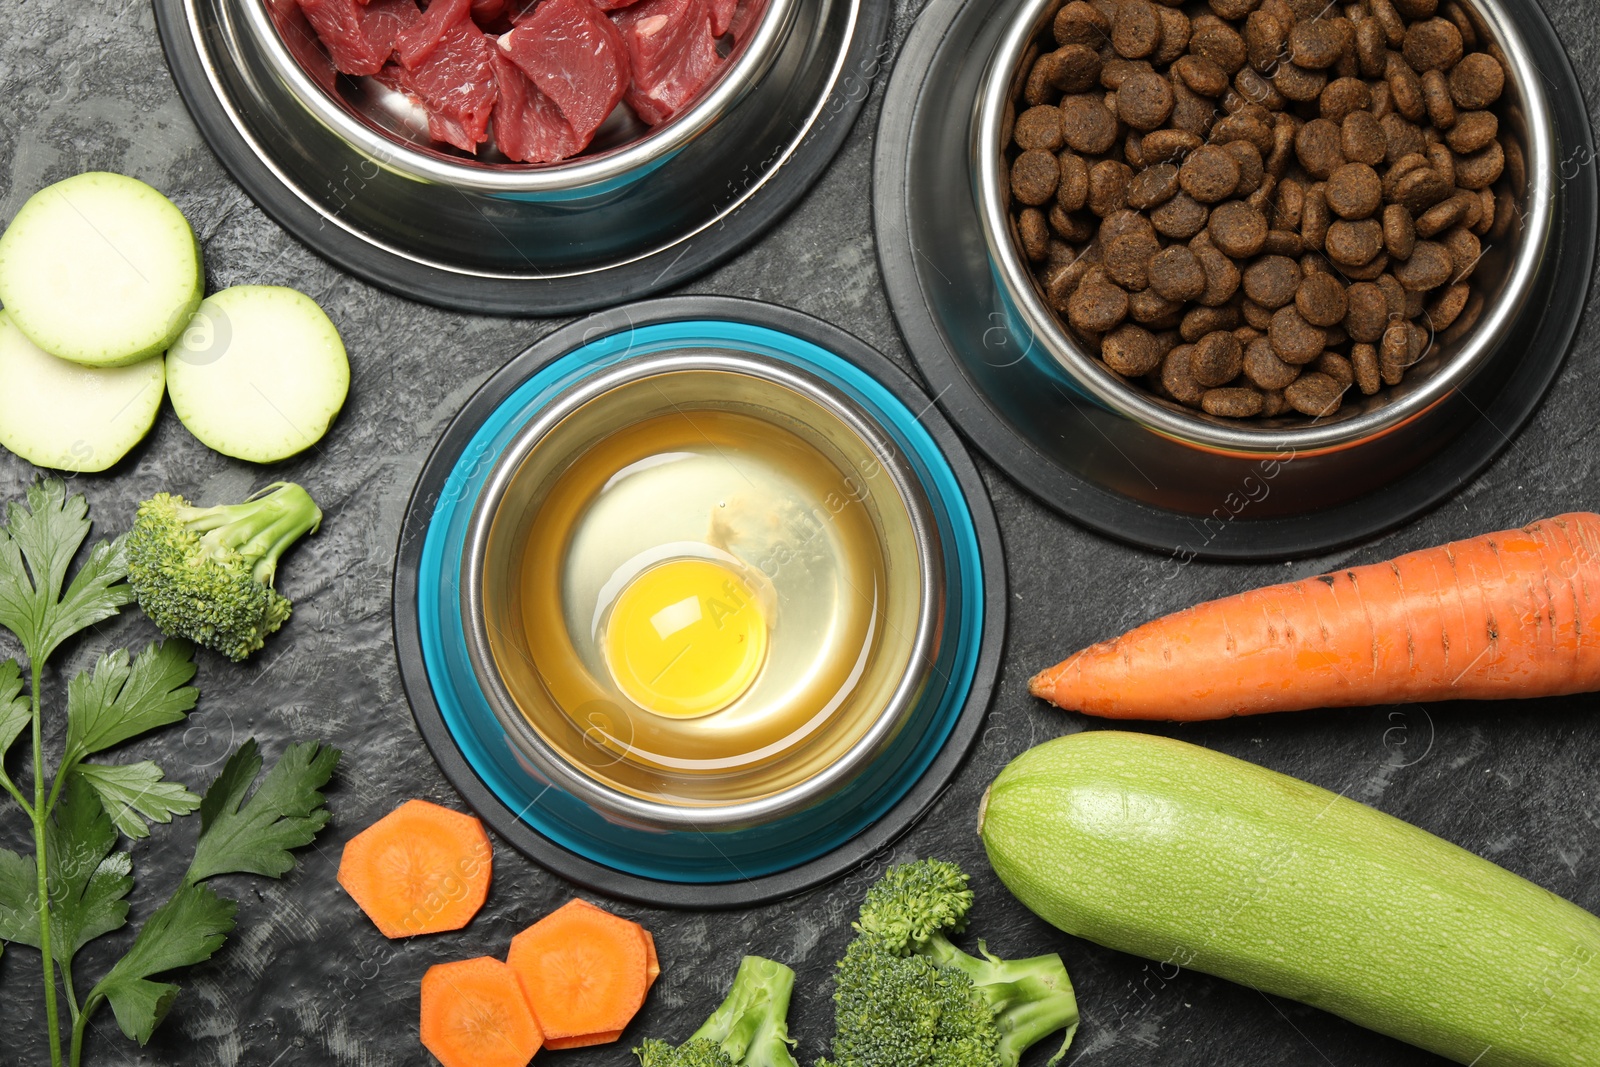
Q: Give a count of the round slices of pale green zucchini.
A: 3